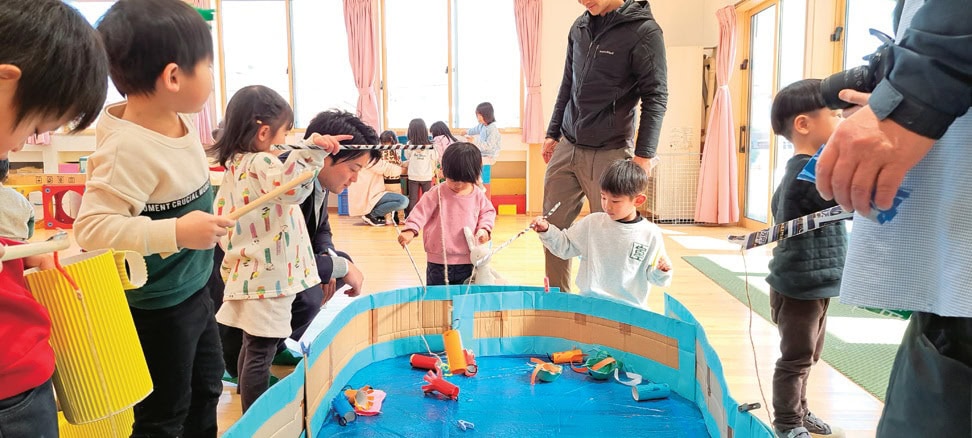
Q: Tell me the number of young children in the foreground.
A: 6